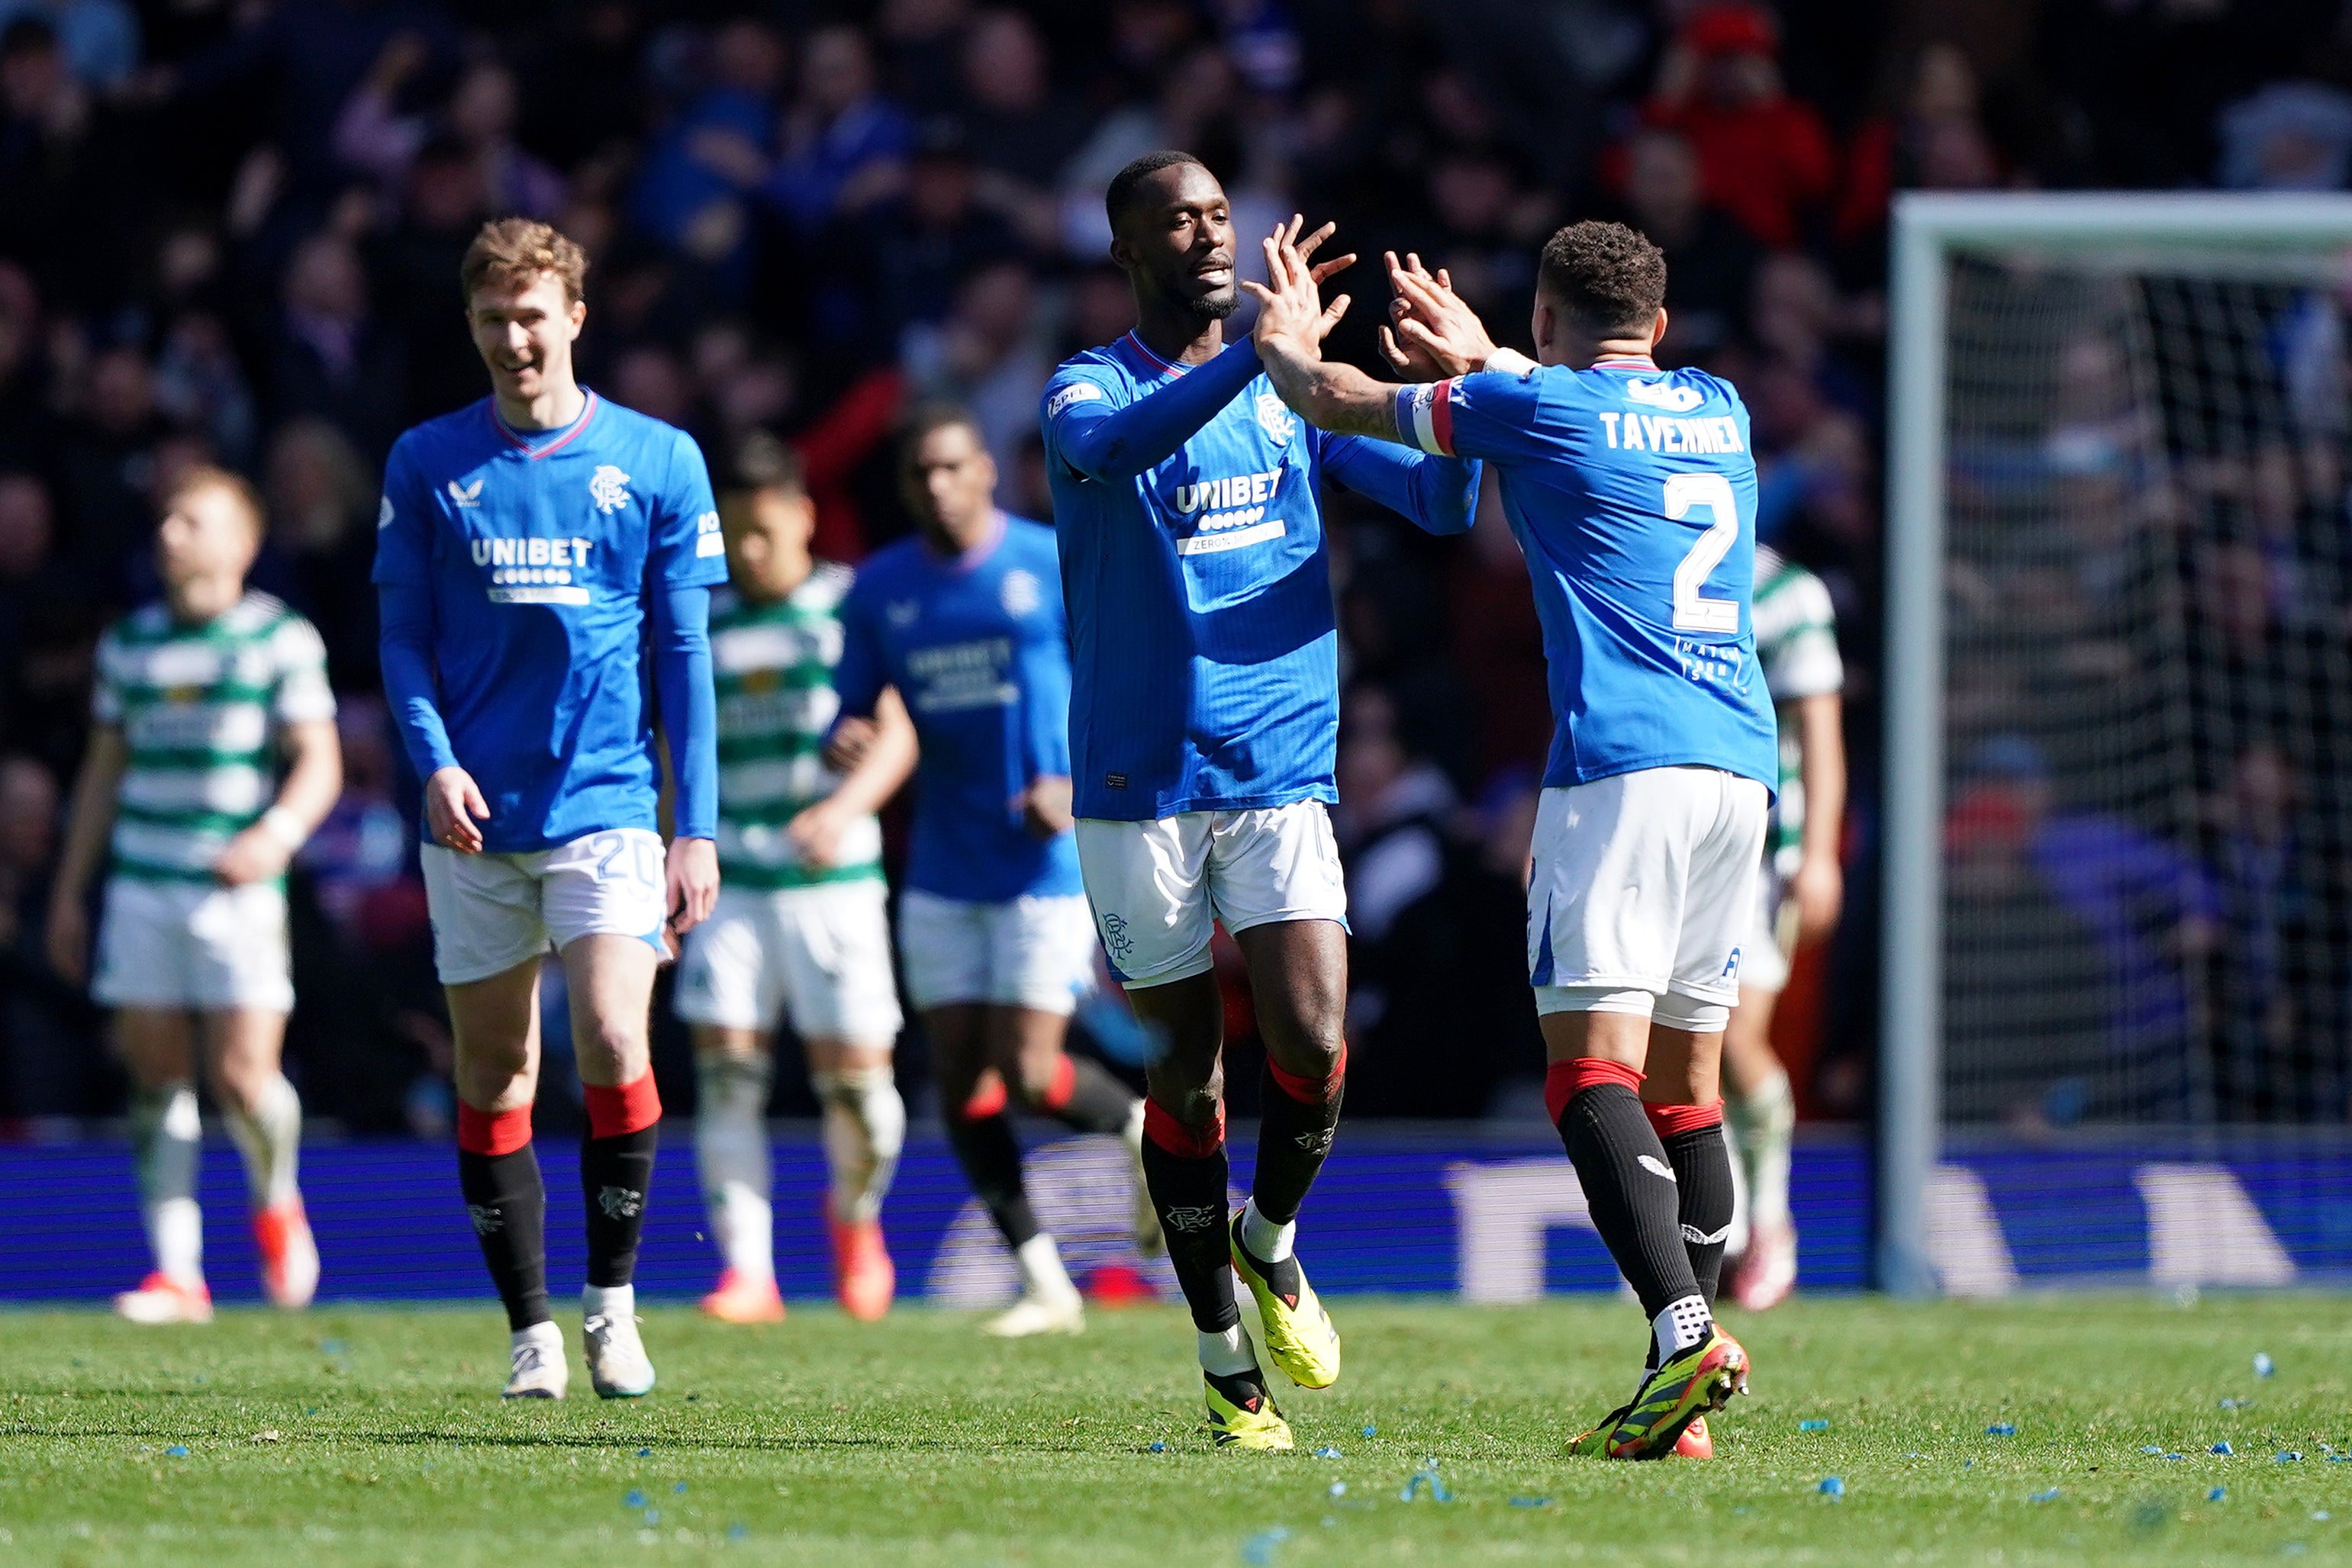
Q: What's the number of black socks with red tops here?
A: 8